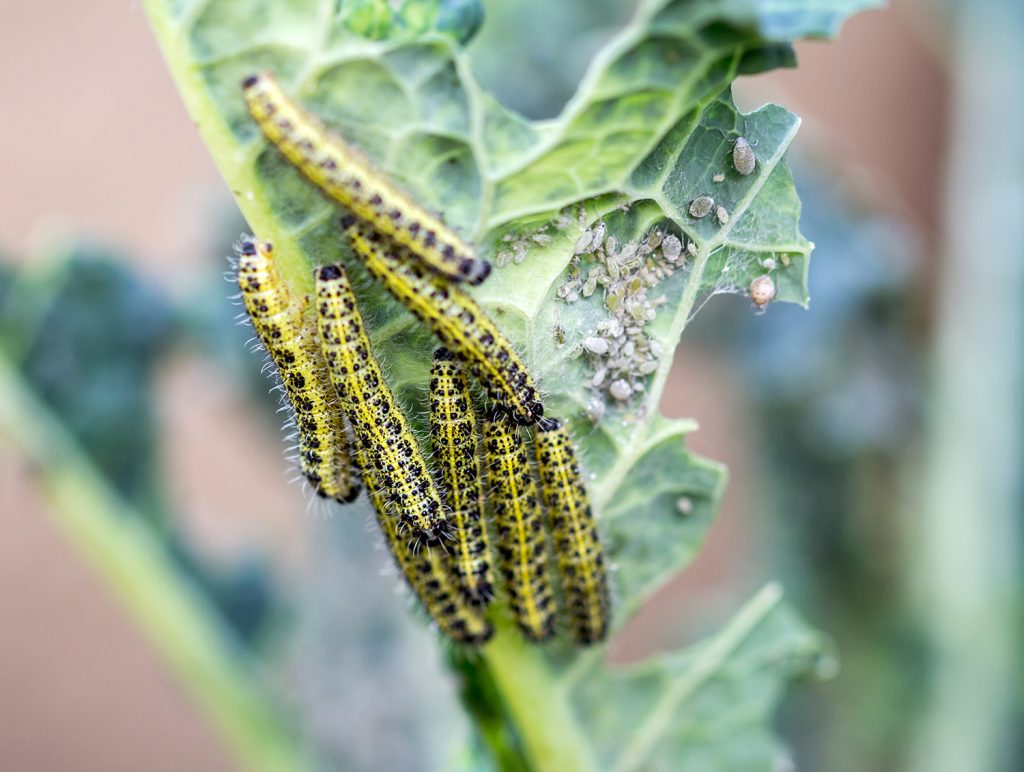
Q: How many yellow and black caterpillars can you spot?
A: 8